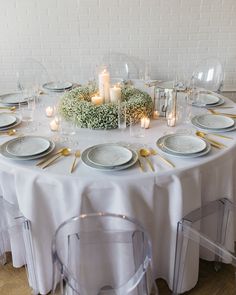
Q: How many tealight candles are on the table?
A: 5